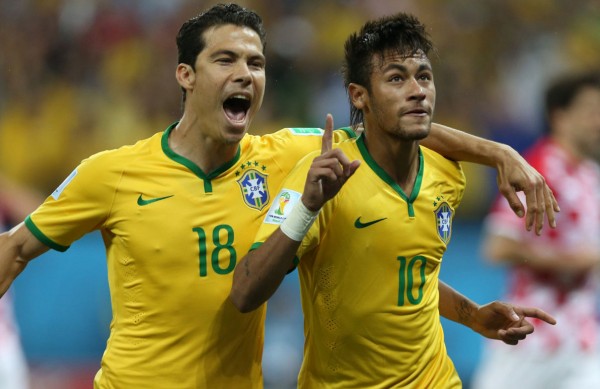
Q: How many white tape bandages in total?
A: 1